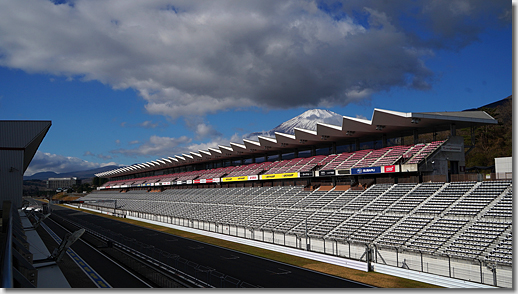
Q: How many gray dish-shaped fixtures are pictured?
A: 2